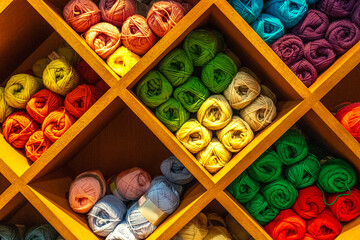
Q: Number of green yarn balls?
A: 13